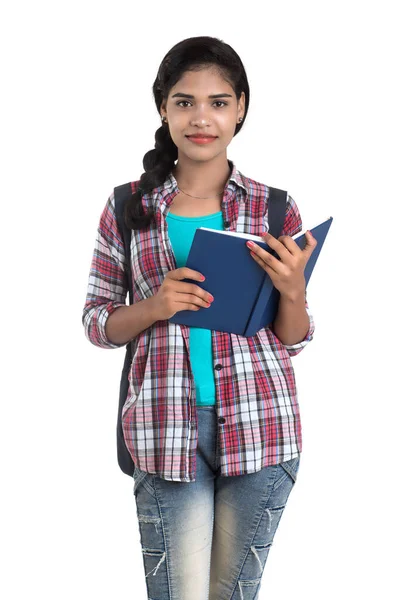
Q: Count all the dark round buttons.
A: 3